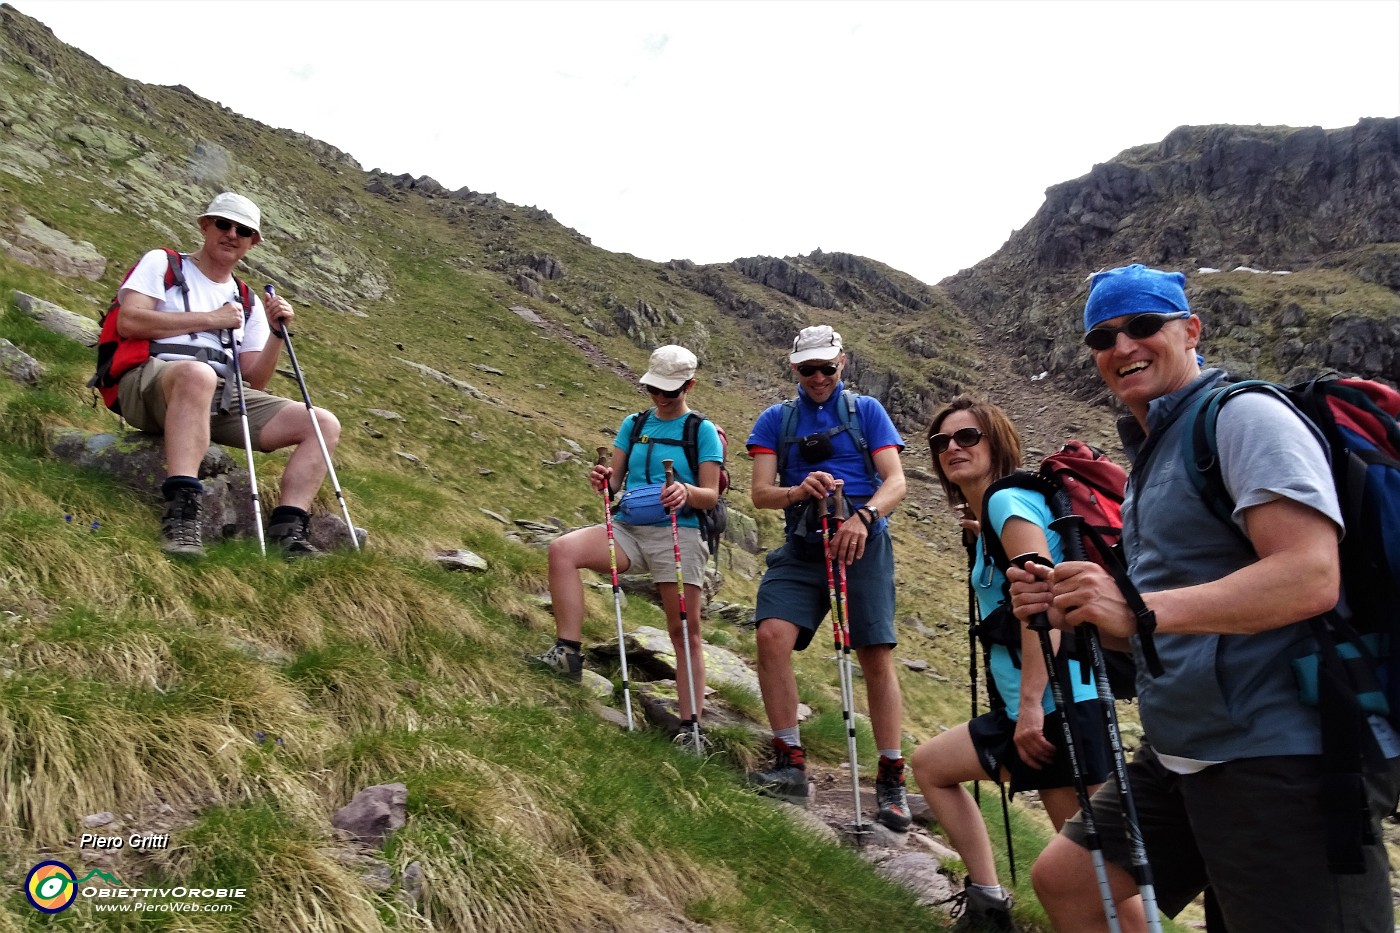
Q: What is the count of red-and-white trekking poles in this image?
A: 4